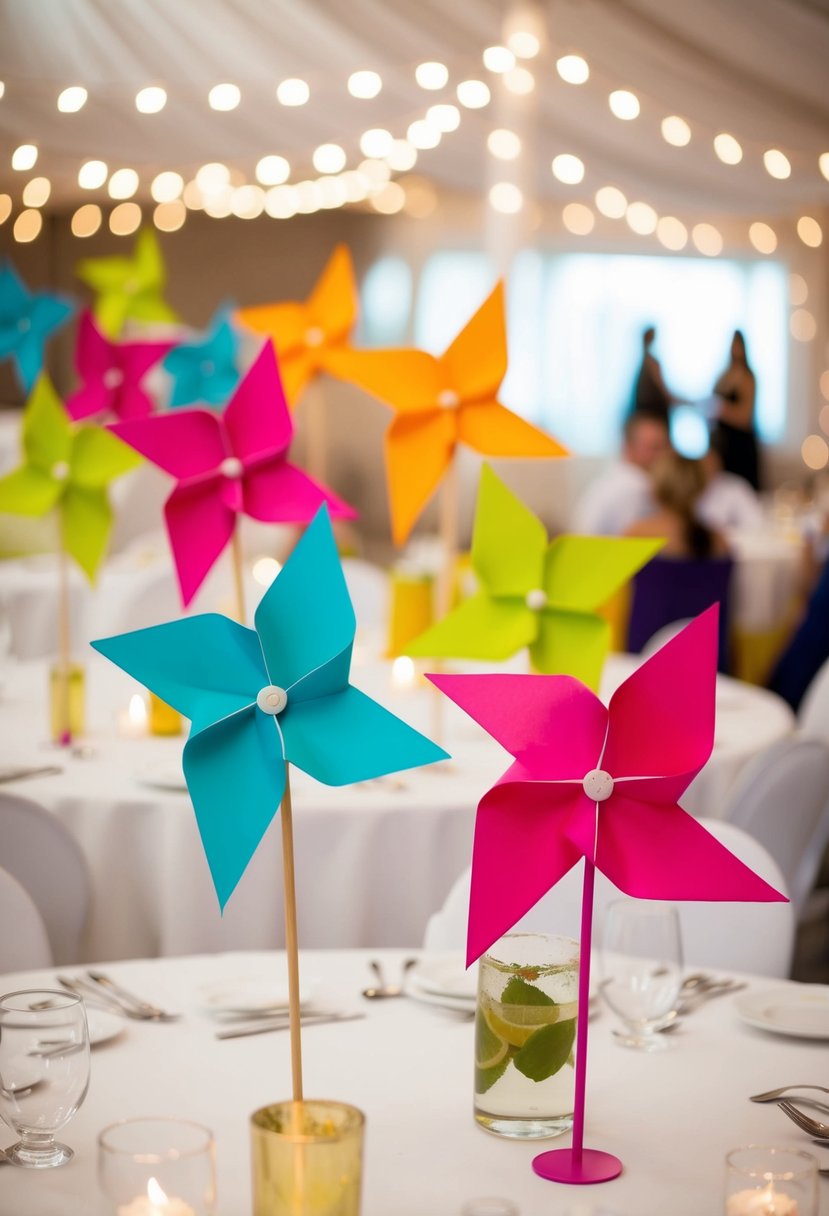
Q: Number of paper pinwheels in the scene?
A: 11